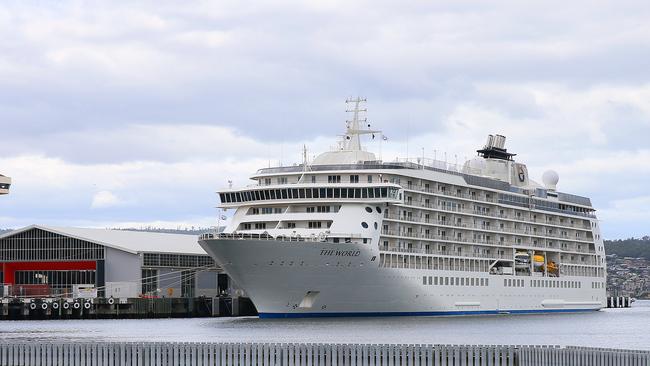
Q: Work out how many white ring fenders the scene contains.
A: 7